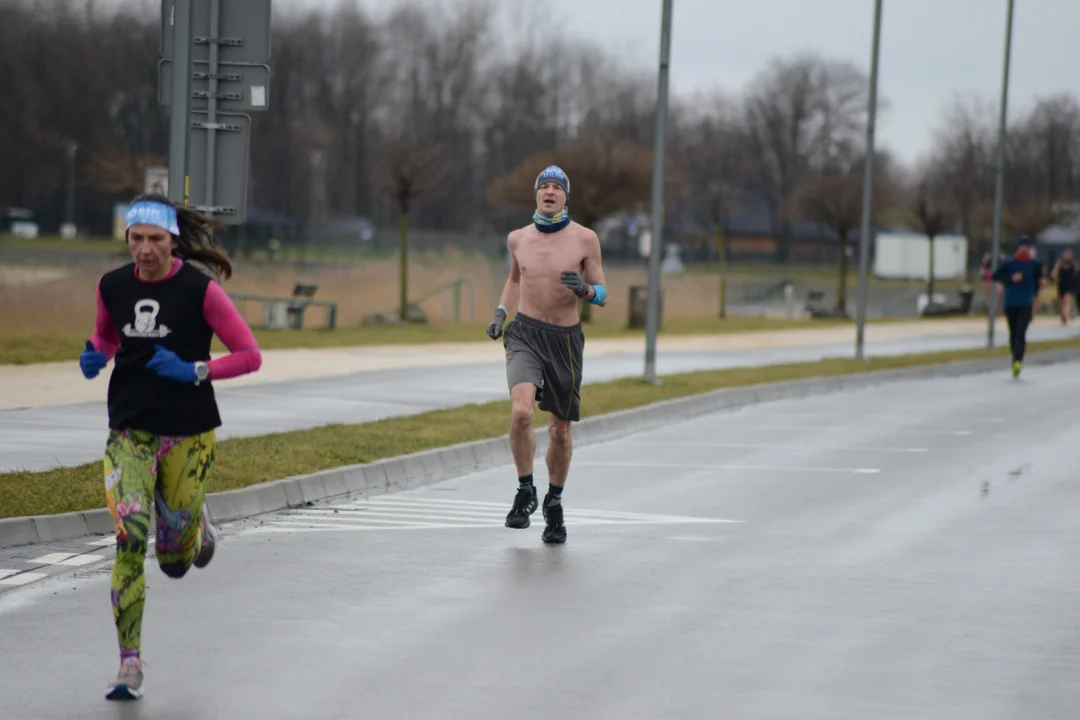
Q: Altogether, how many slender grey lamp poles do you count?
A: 3